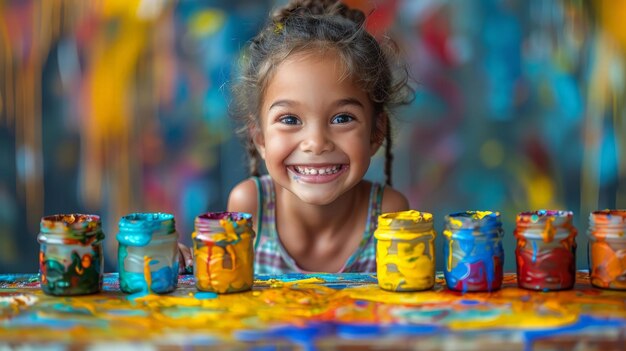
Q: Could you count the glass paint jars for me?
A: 7